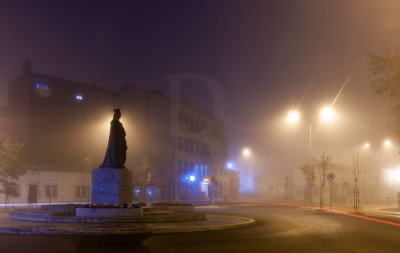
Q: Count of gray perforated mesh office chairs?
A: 0